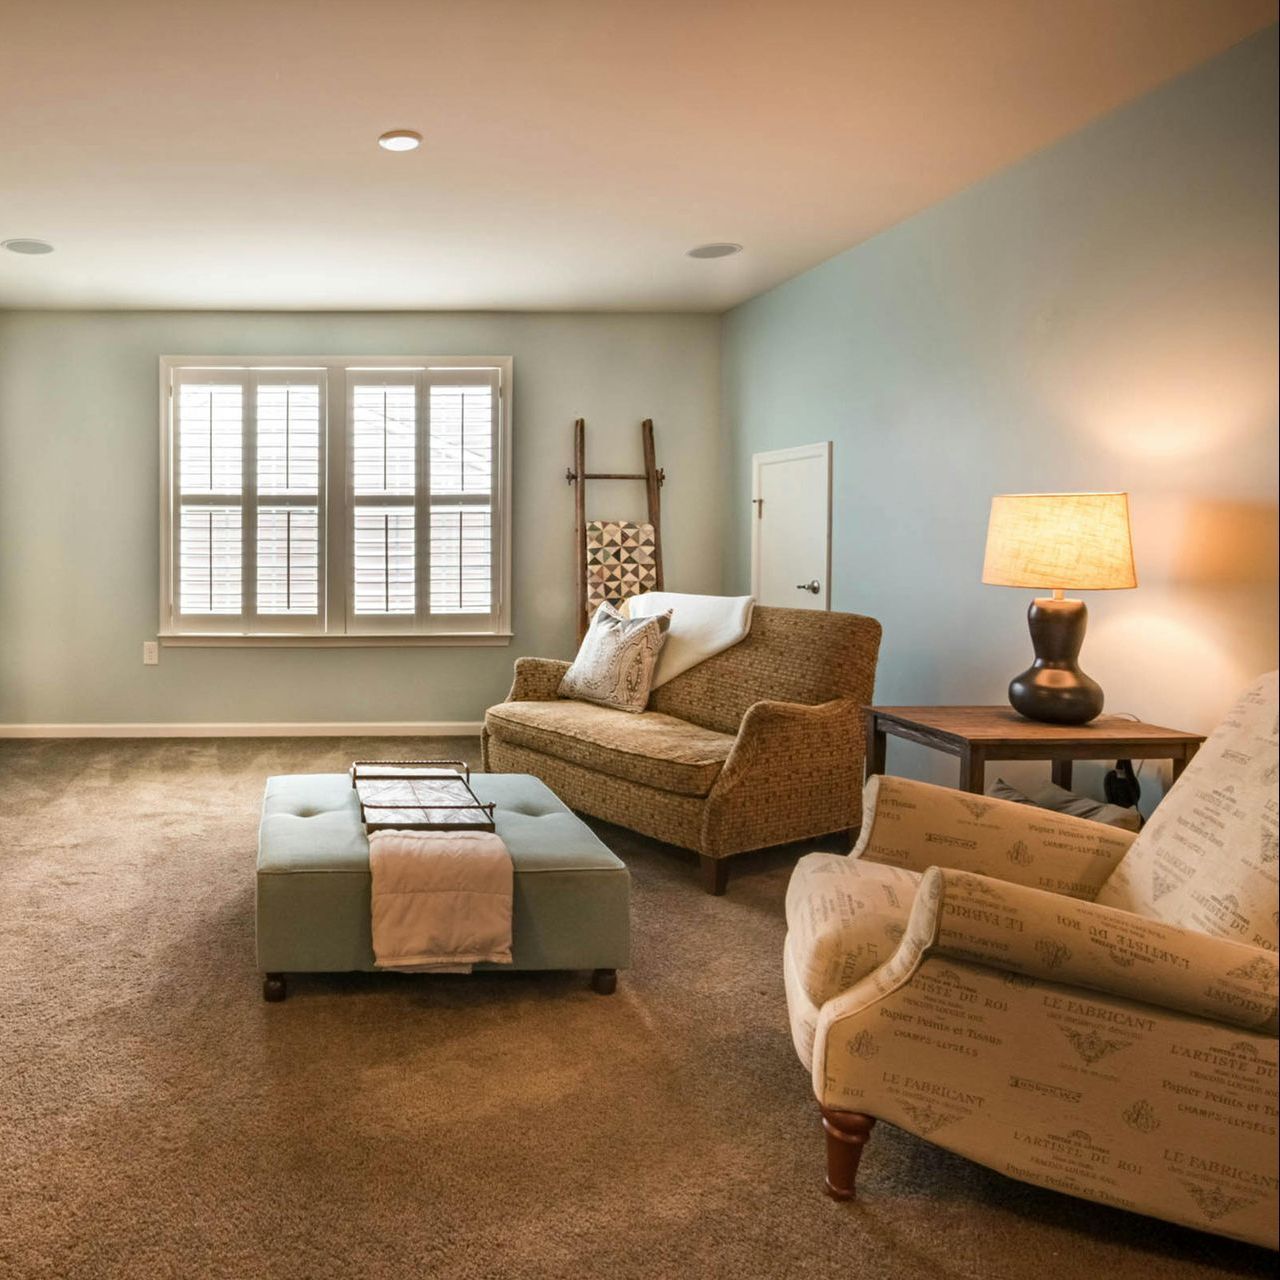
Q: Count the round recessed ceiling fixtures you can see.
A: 3